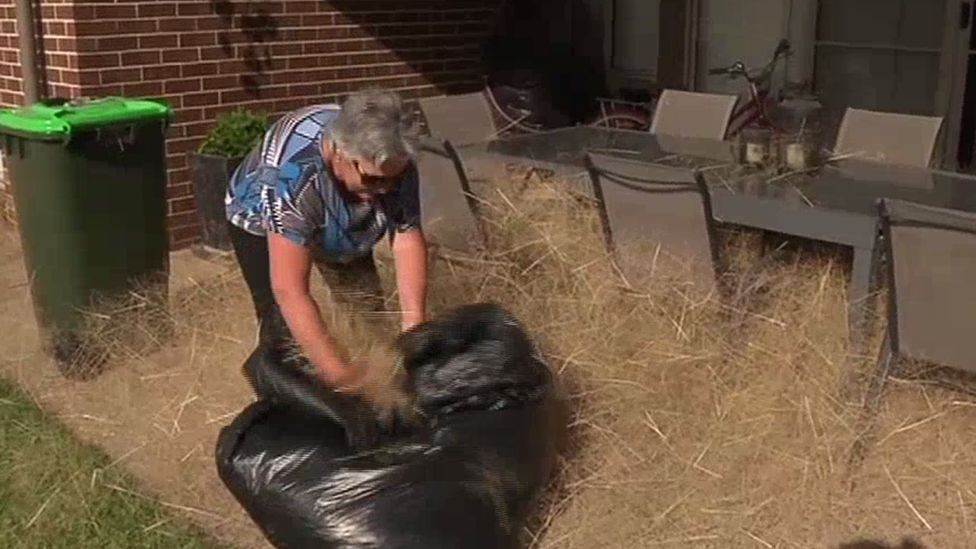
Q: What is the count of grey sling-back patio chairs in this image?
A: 6